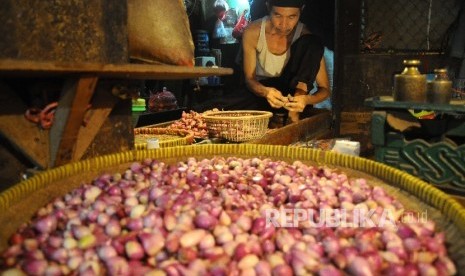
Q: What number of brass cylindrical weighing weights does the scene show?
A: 2